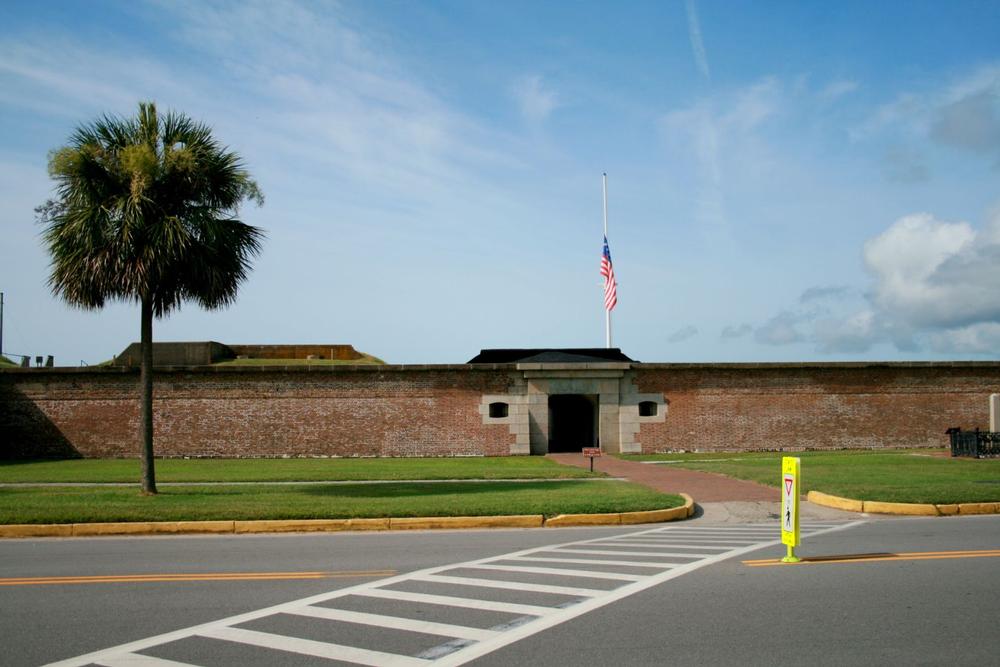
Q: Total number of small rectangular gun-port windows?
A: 2